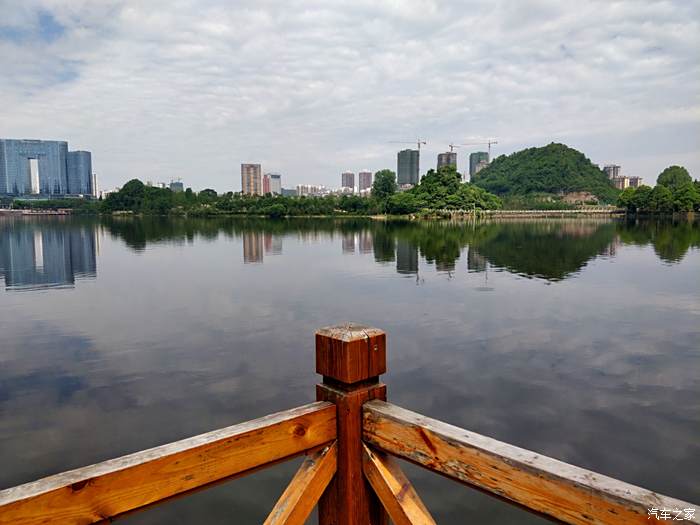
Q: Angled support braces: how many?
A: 2